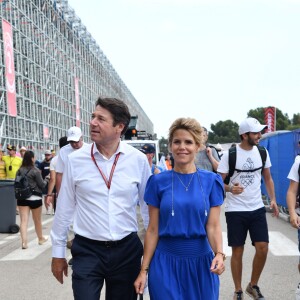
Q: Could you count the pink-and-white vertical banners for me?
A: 2